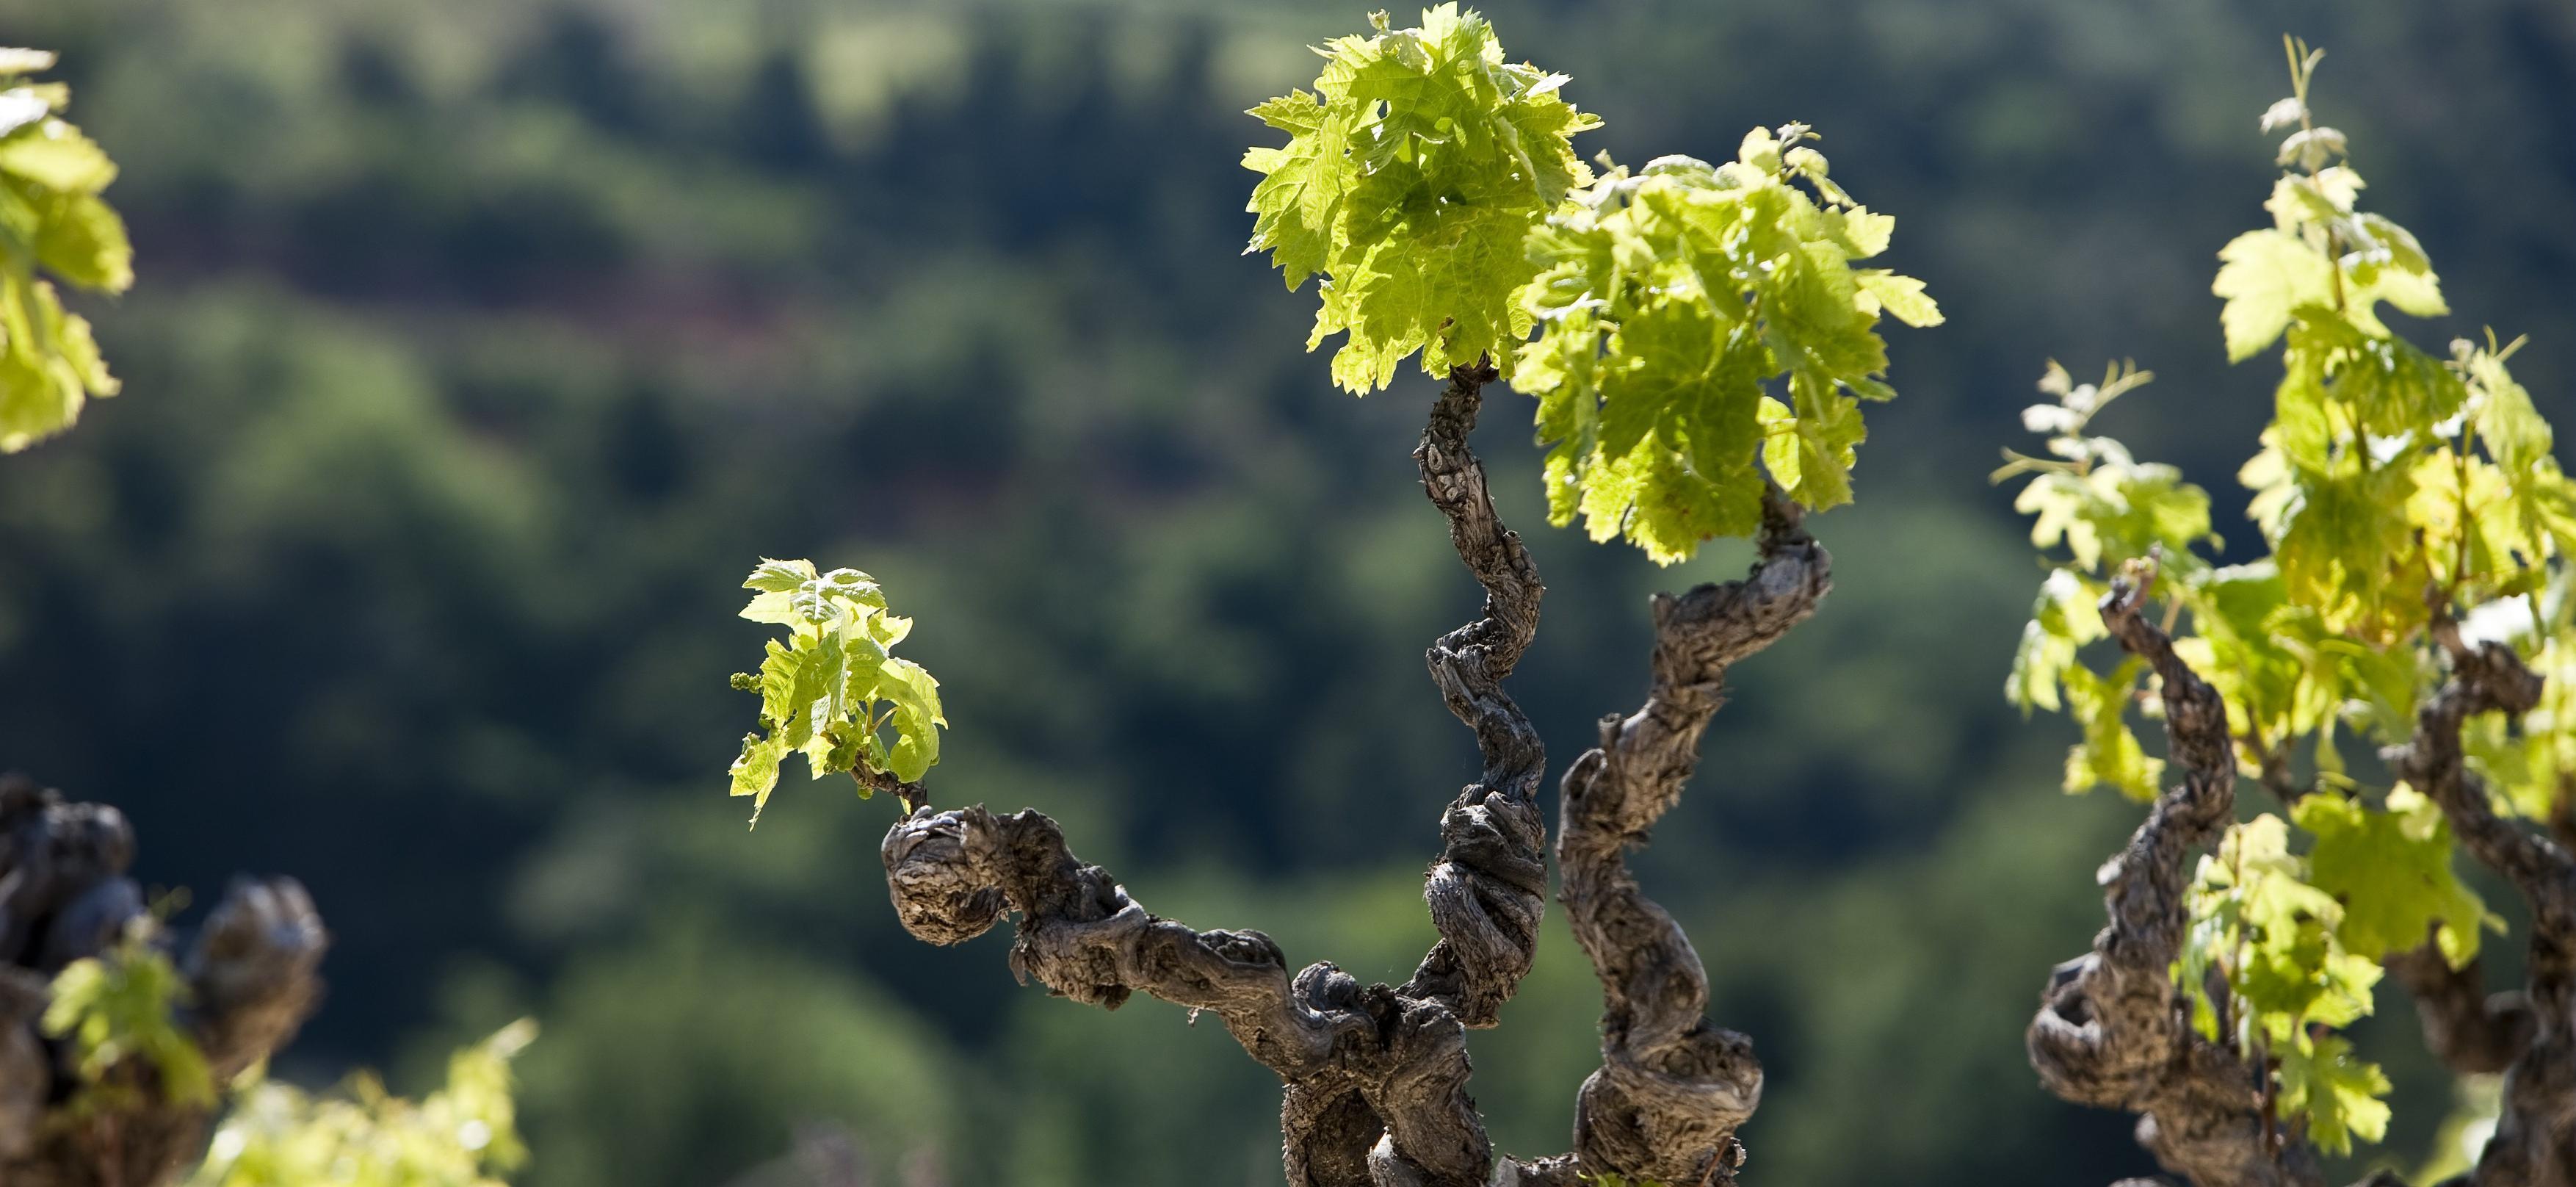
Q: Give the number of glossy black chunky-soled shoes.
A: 0